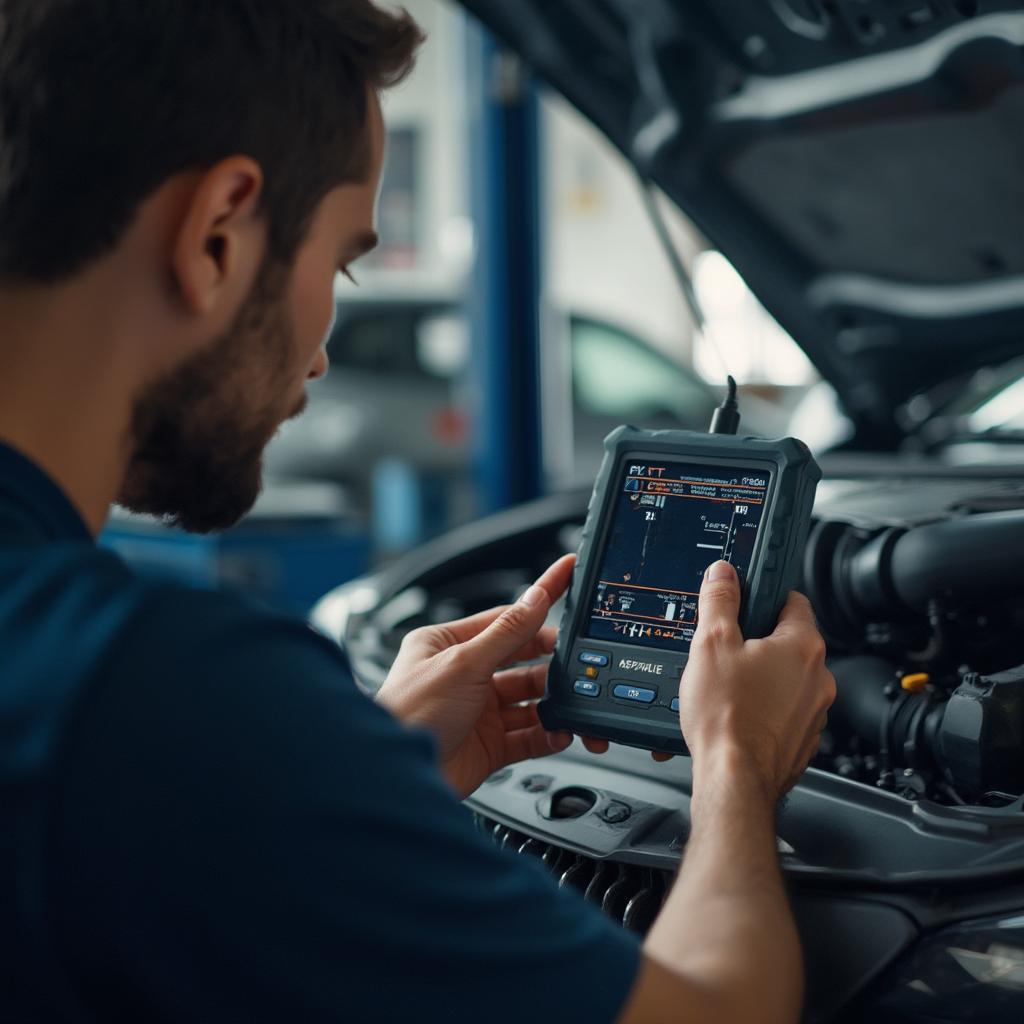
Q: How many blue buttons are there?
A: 4